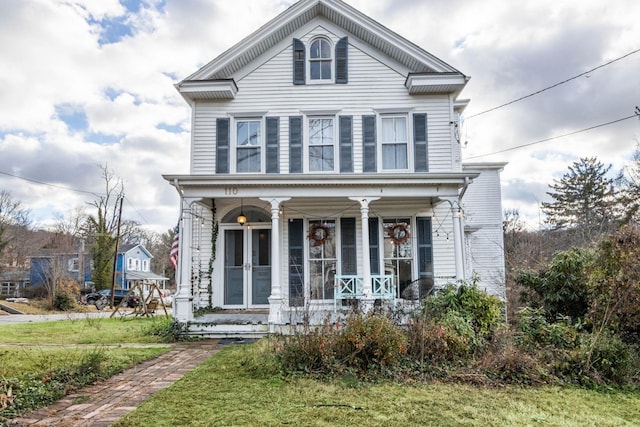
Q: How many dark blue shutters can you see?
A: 12